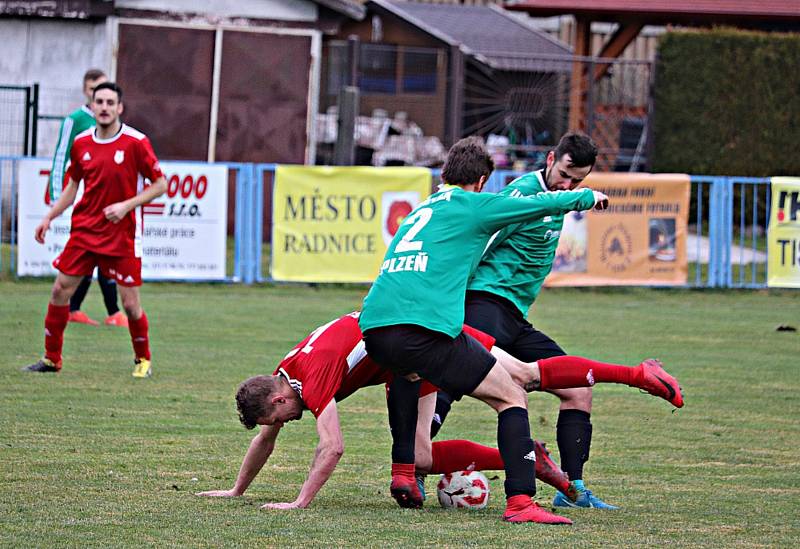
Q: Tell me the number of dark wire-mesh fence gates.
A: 1